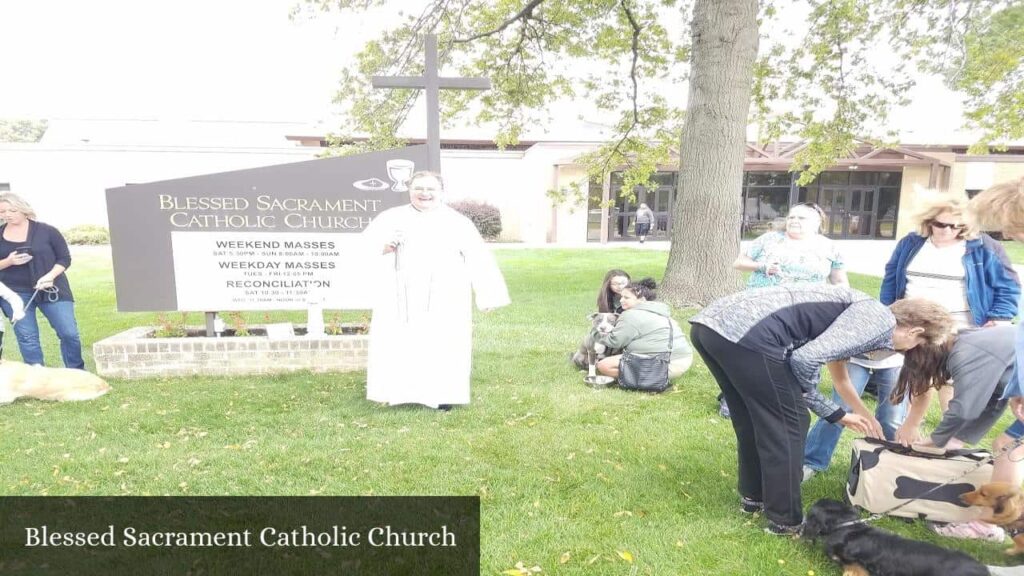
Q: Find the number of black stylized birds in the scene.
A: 0